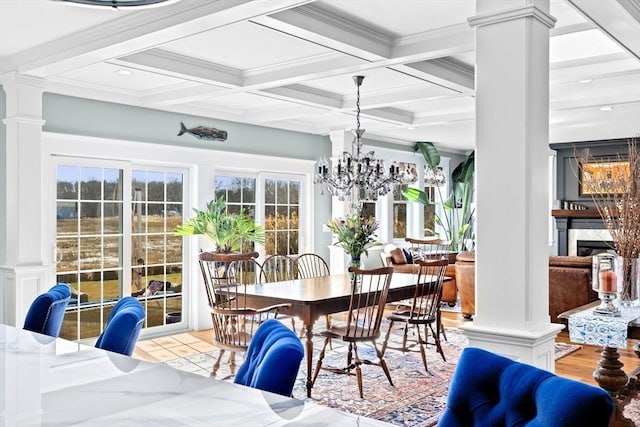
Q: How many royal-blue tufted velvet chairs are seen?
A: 4